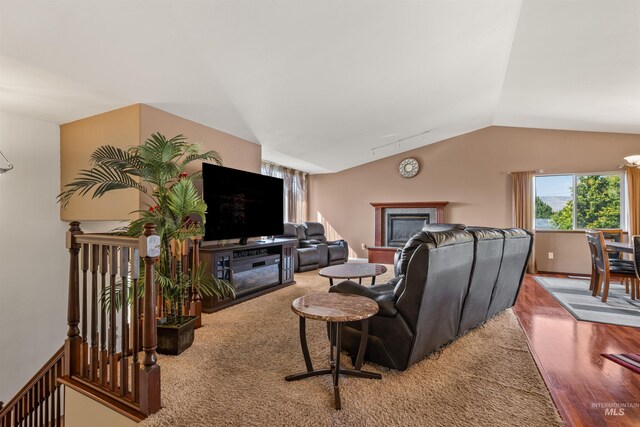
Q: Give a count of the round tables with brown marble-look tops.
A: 2